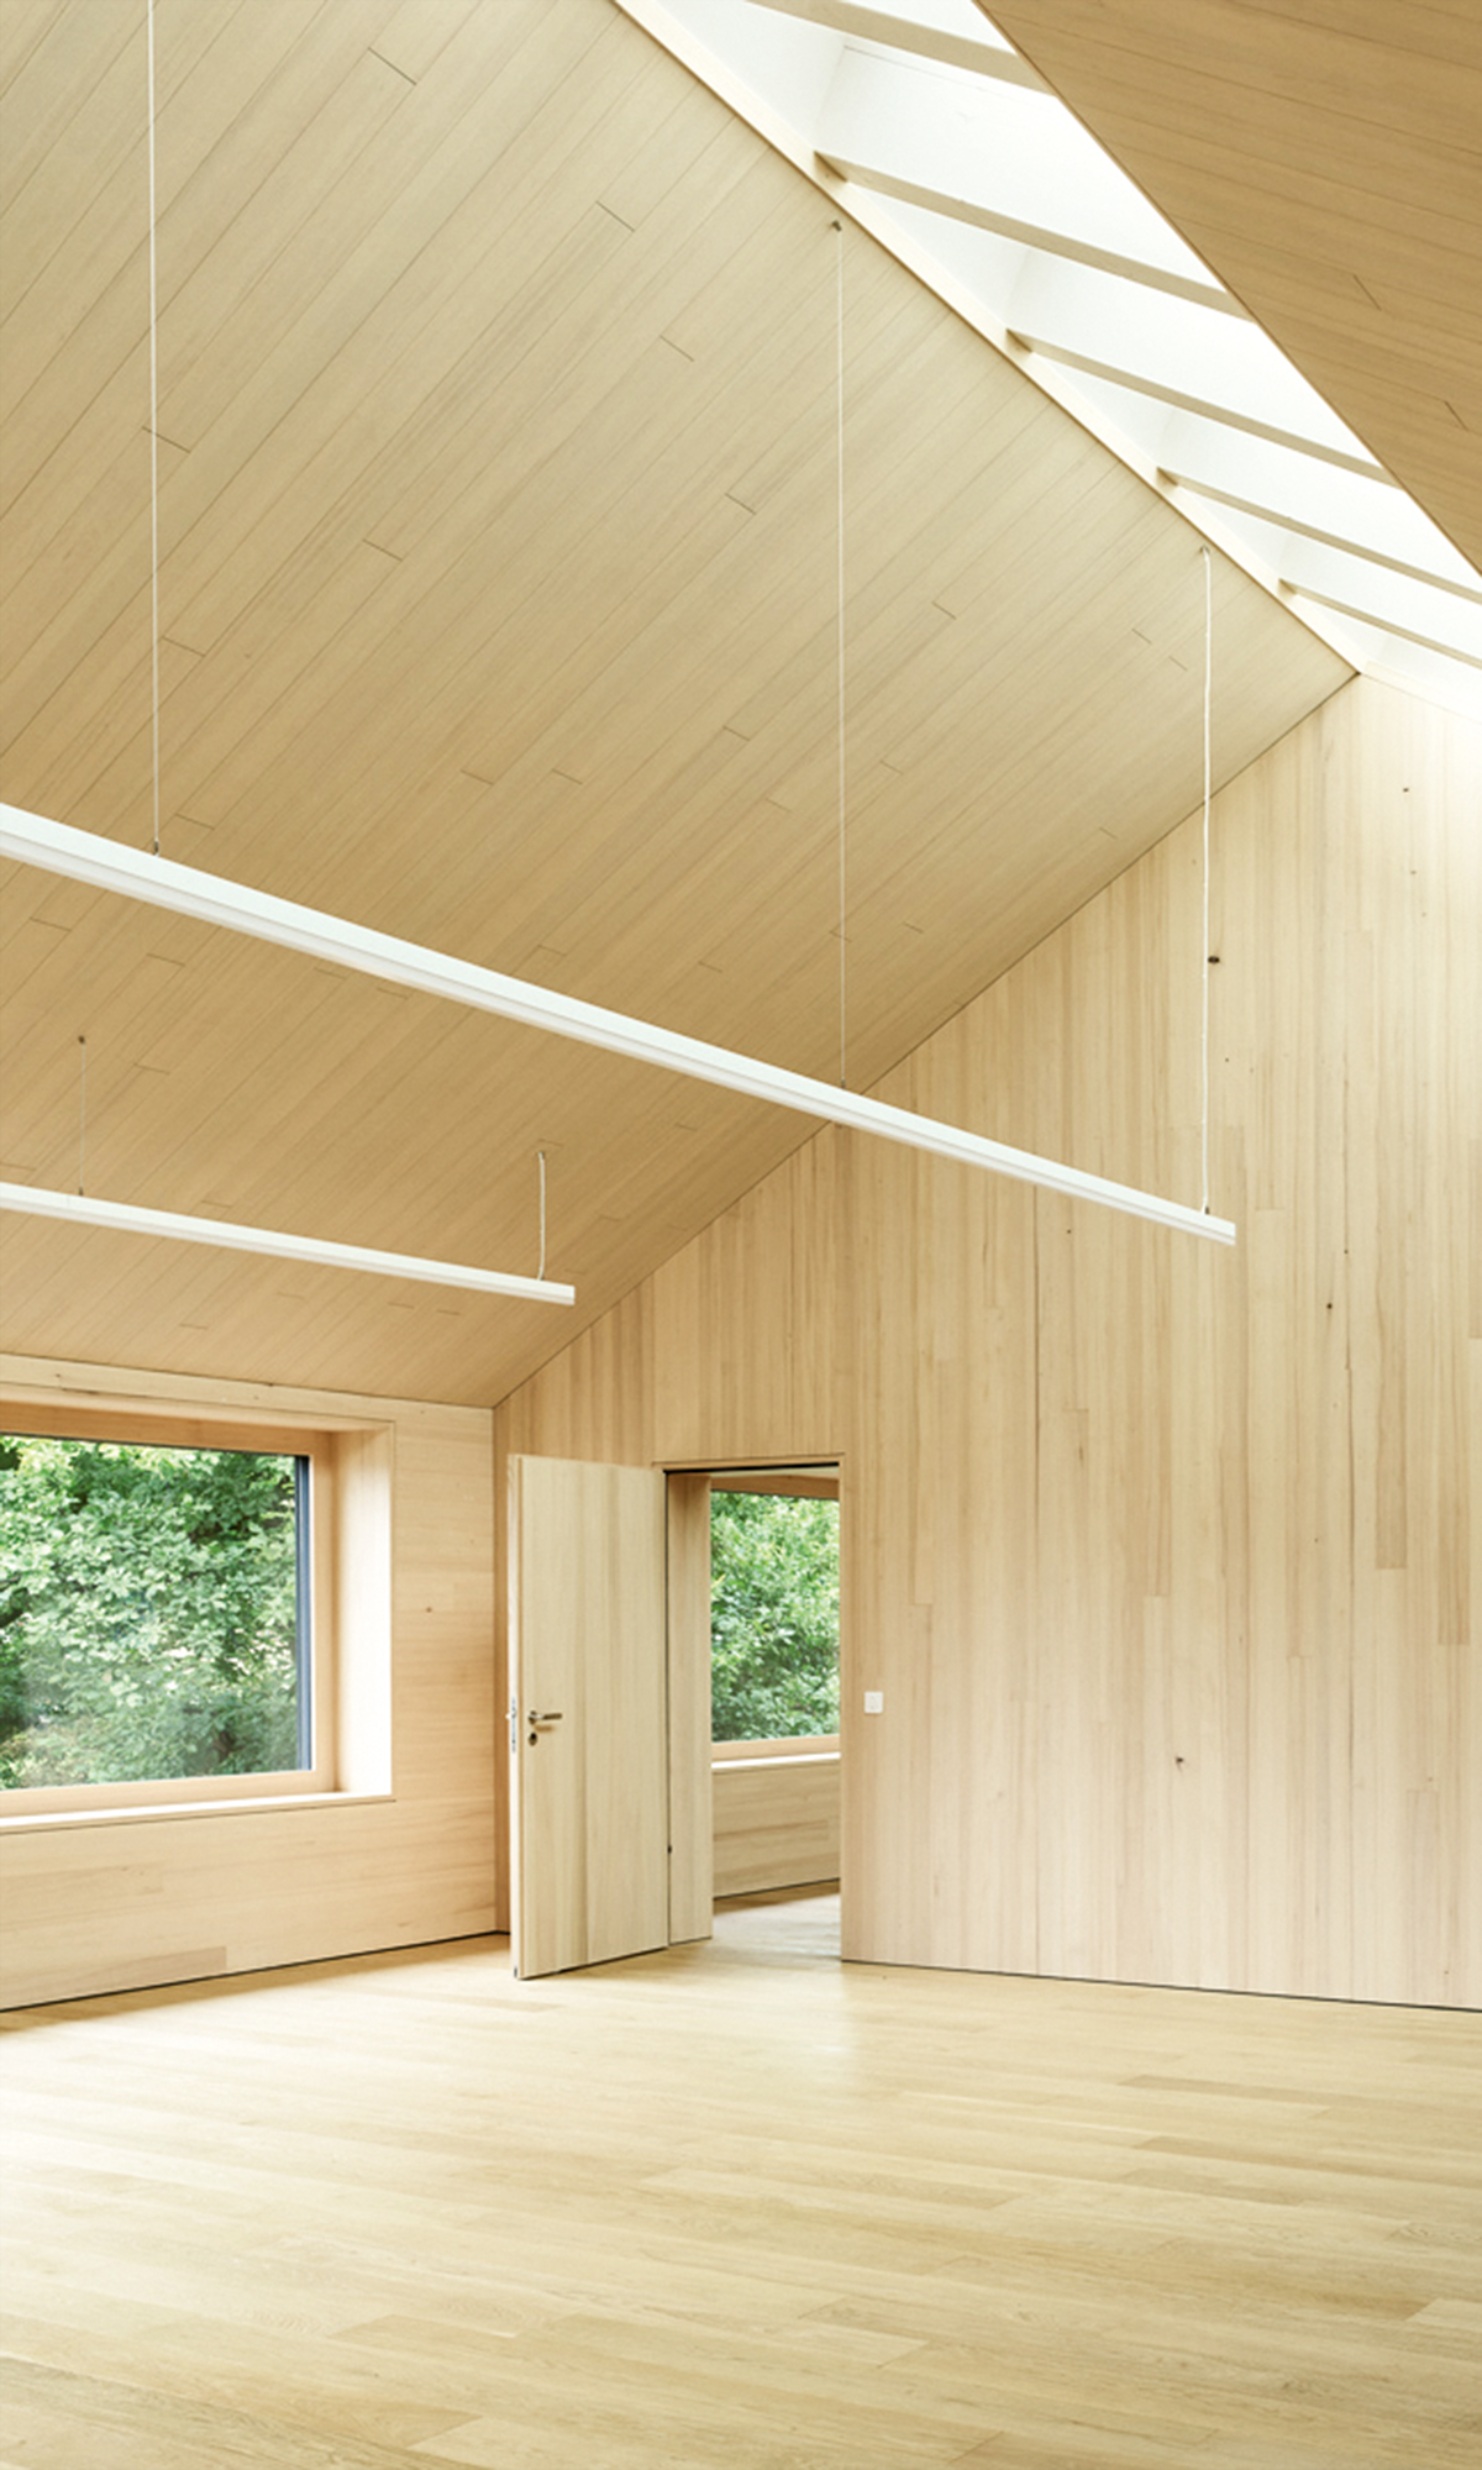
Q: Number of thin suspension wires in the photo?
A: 5